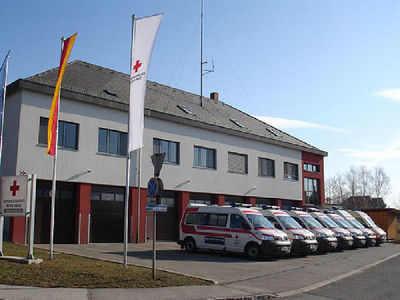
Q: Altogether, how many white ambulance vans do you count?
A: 7